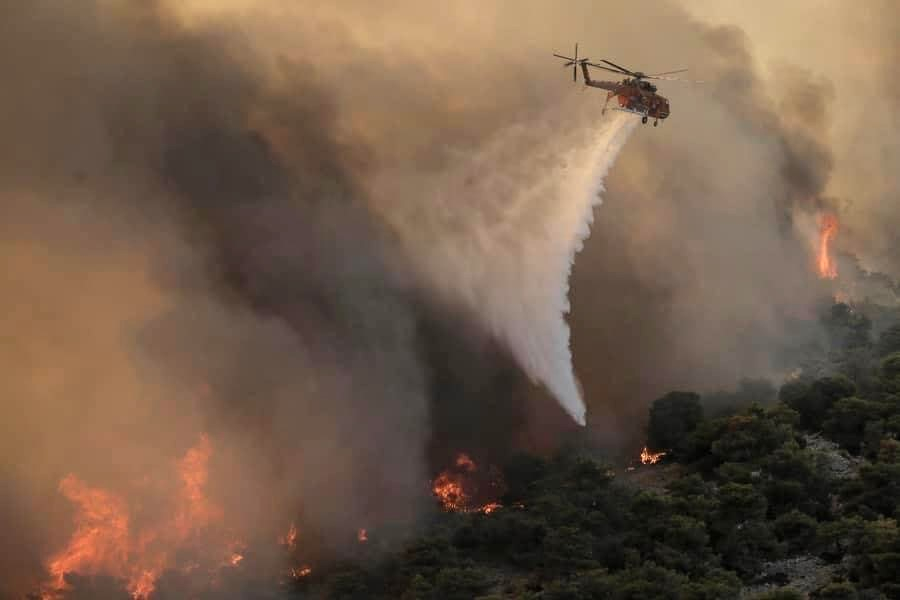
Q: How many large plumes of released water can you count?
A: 1